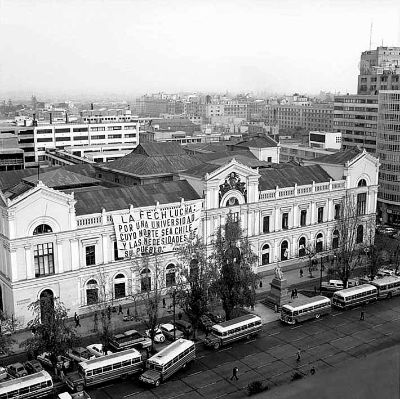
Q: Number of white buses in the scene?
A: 7